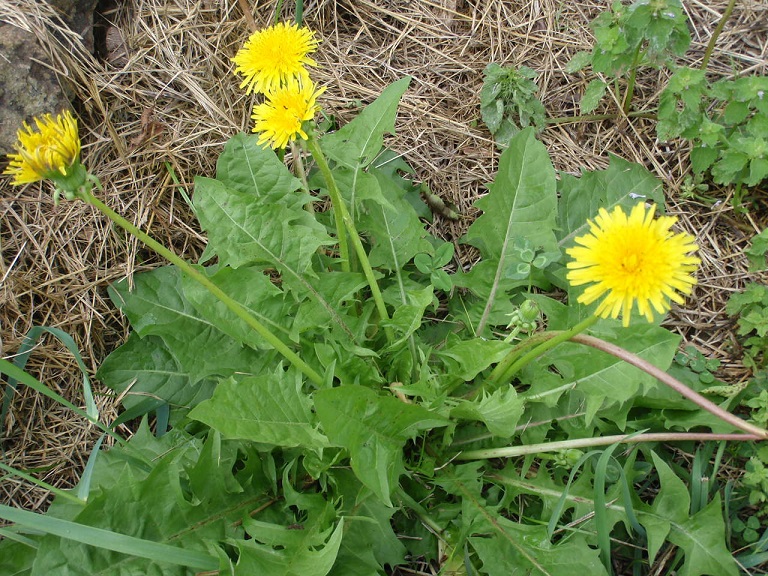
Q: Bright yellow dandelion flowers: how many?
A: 4